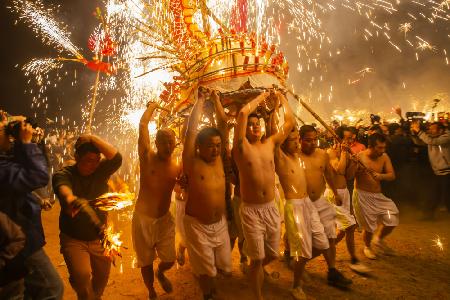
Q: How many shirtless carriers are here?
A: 7